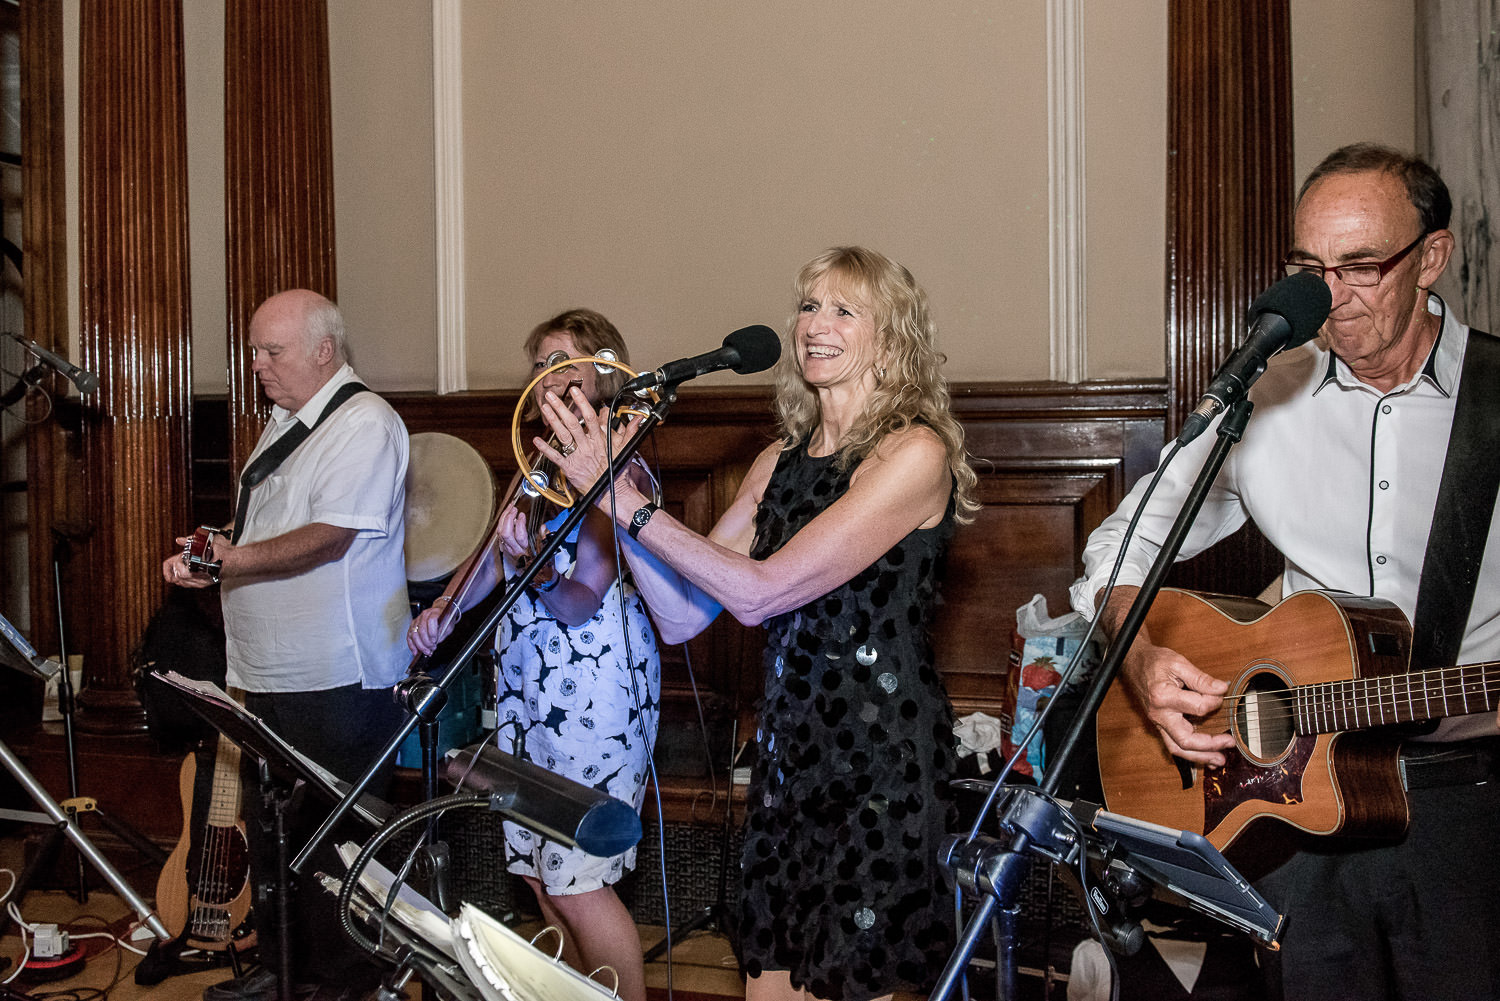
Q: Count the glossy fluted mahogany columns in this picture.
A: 3